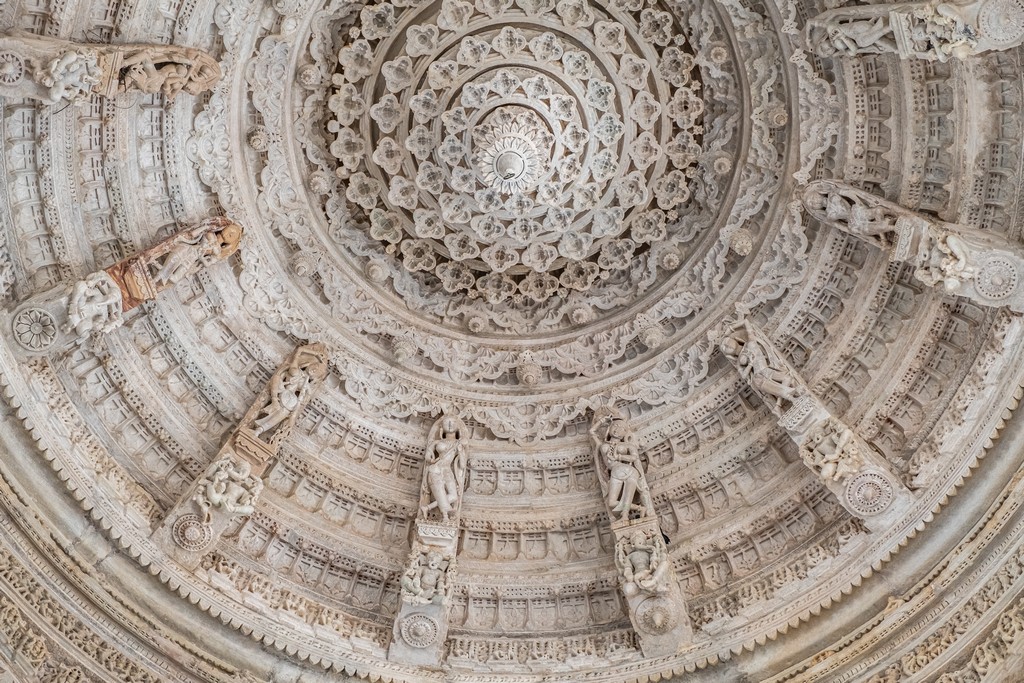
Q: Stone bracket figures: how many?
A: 8